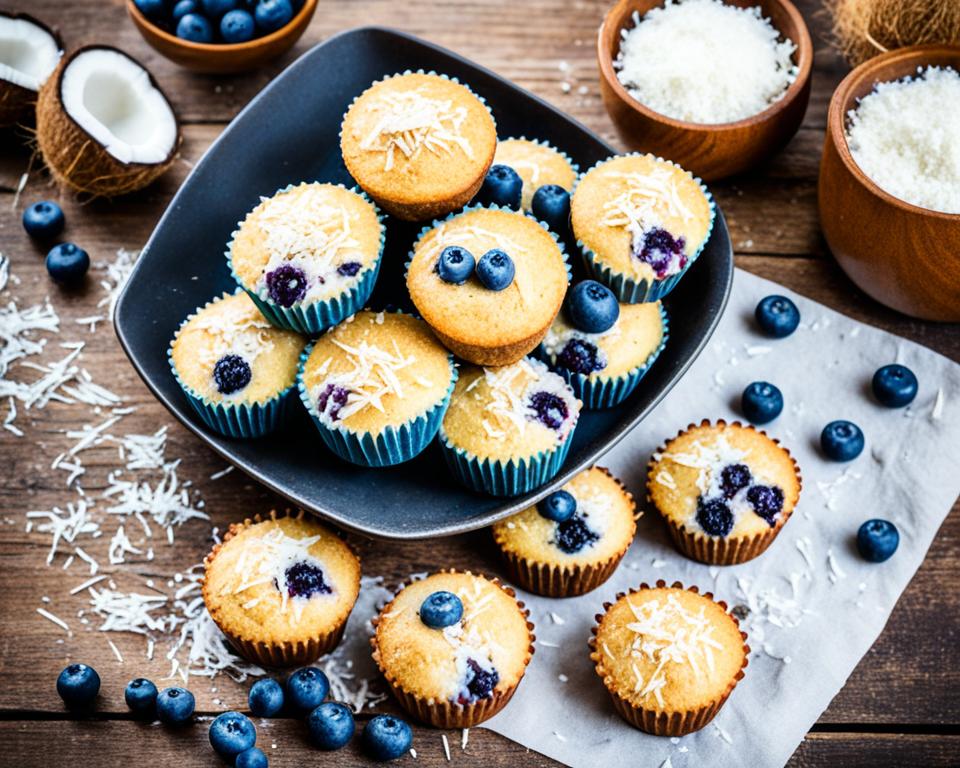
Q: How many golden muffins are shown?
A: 14